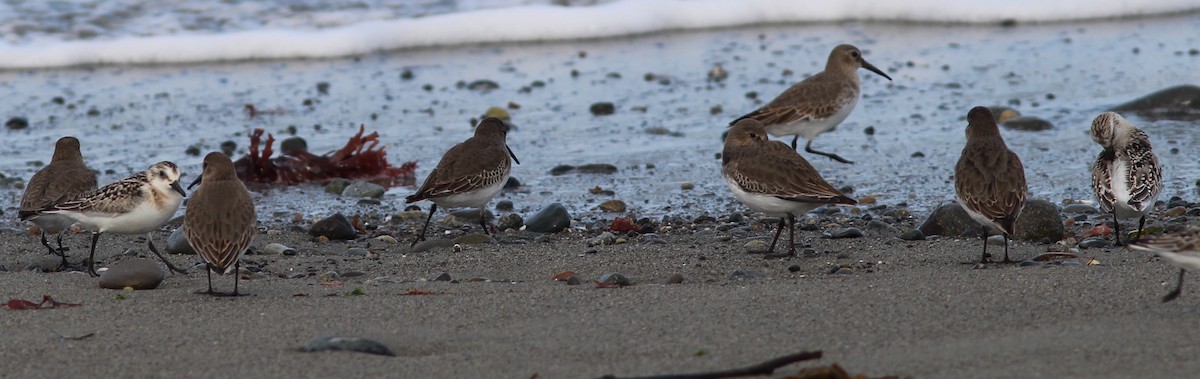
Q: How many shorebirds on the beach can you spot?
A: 9